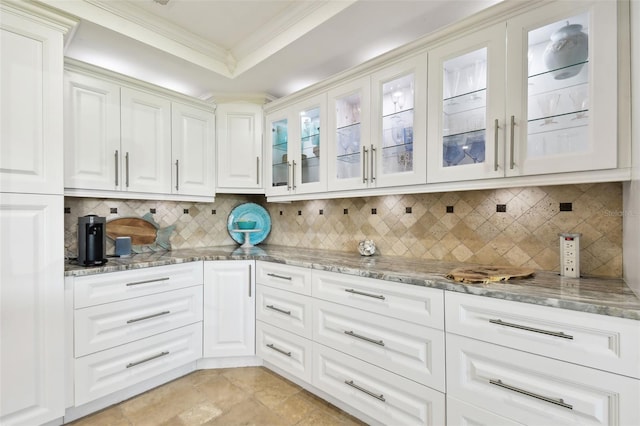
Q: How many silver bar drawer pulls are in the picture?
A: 11